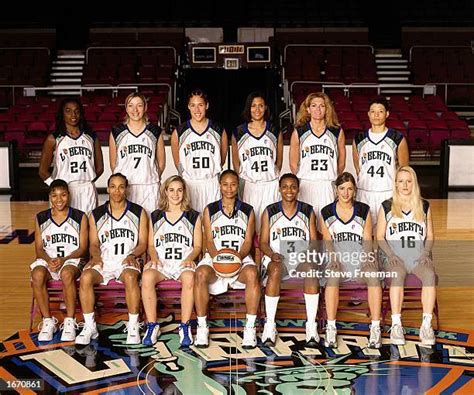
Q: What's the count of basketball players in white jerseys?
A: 13